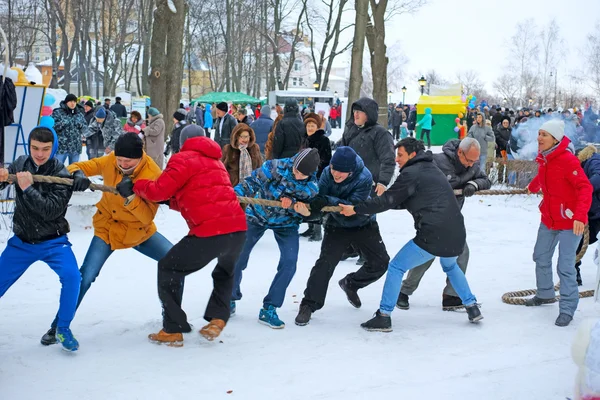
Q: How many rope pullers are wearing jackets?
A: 7